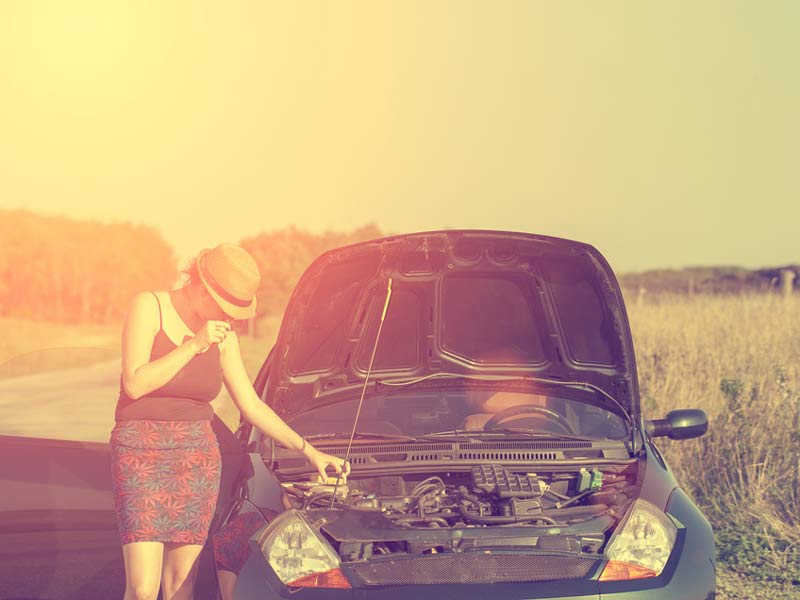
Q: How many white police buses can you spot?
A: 0